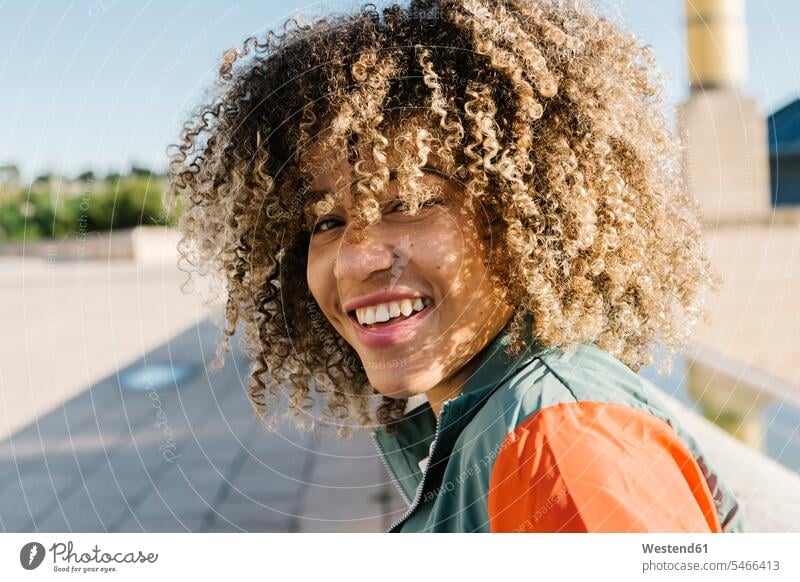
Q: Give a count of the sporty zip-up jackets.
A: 1